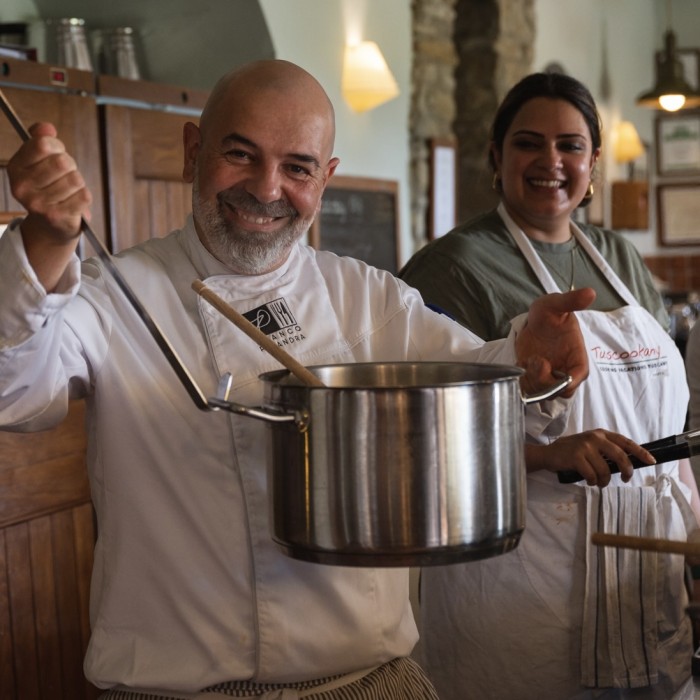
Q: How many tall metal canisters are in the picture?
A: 2